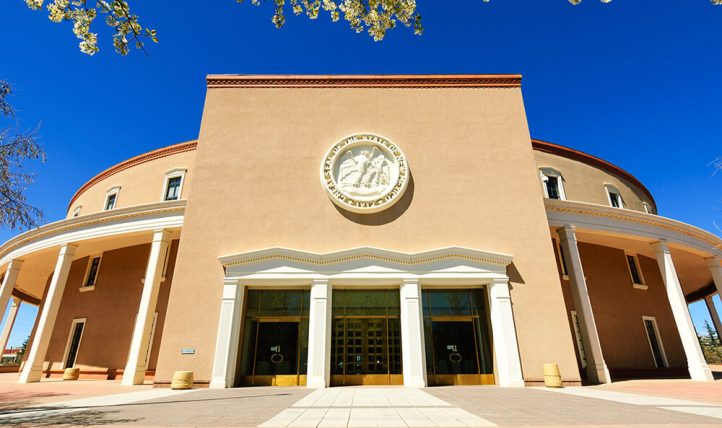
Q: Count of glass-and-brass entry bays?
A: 3